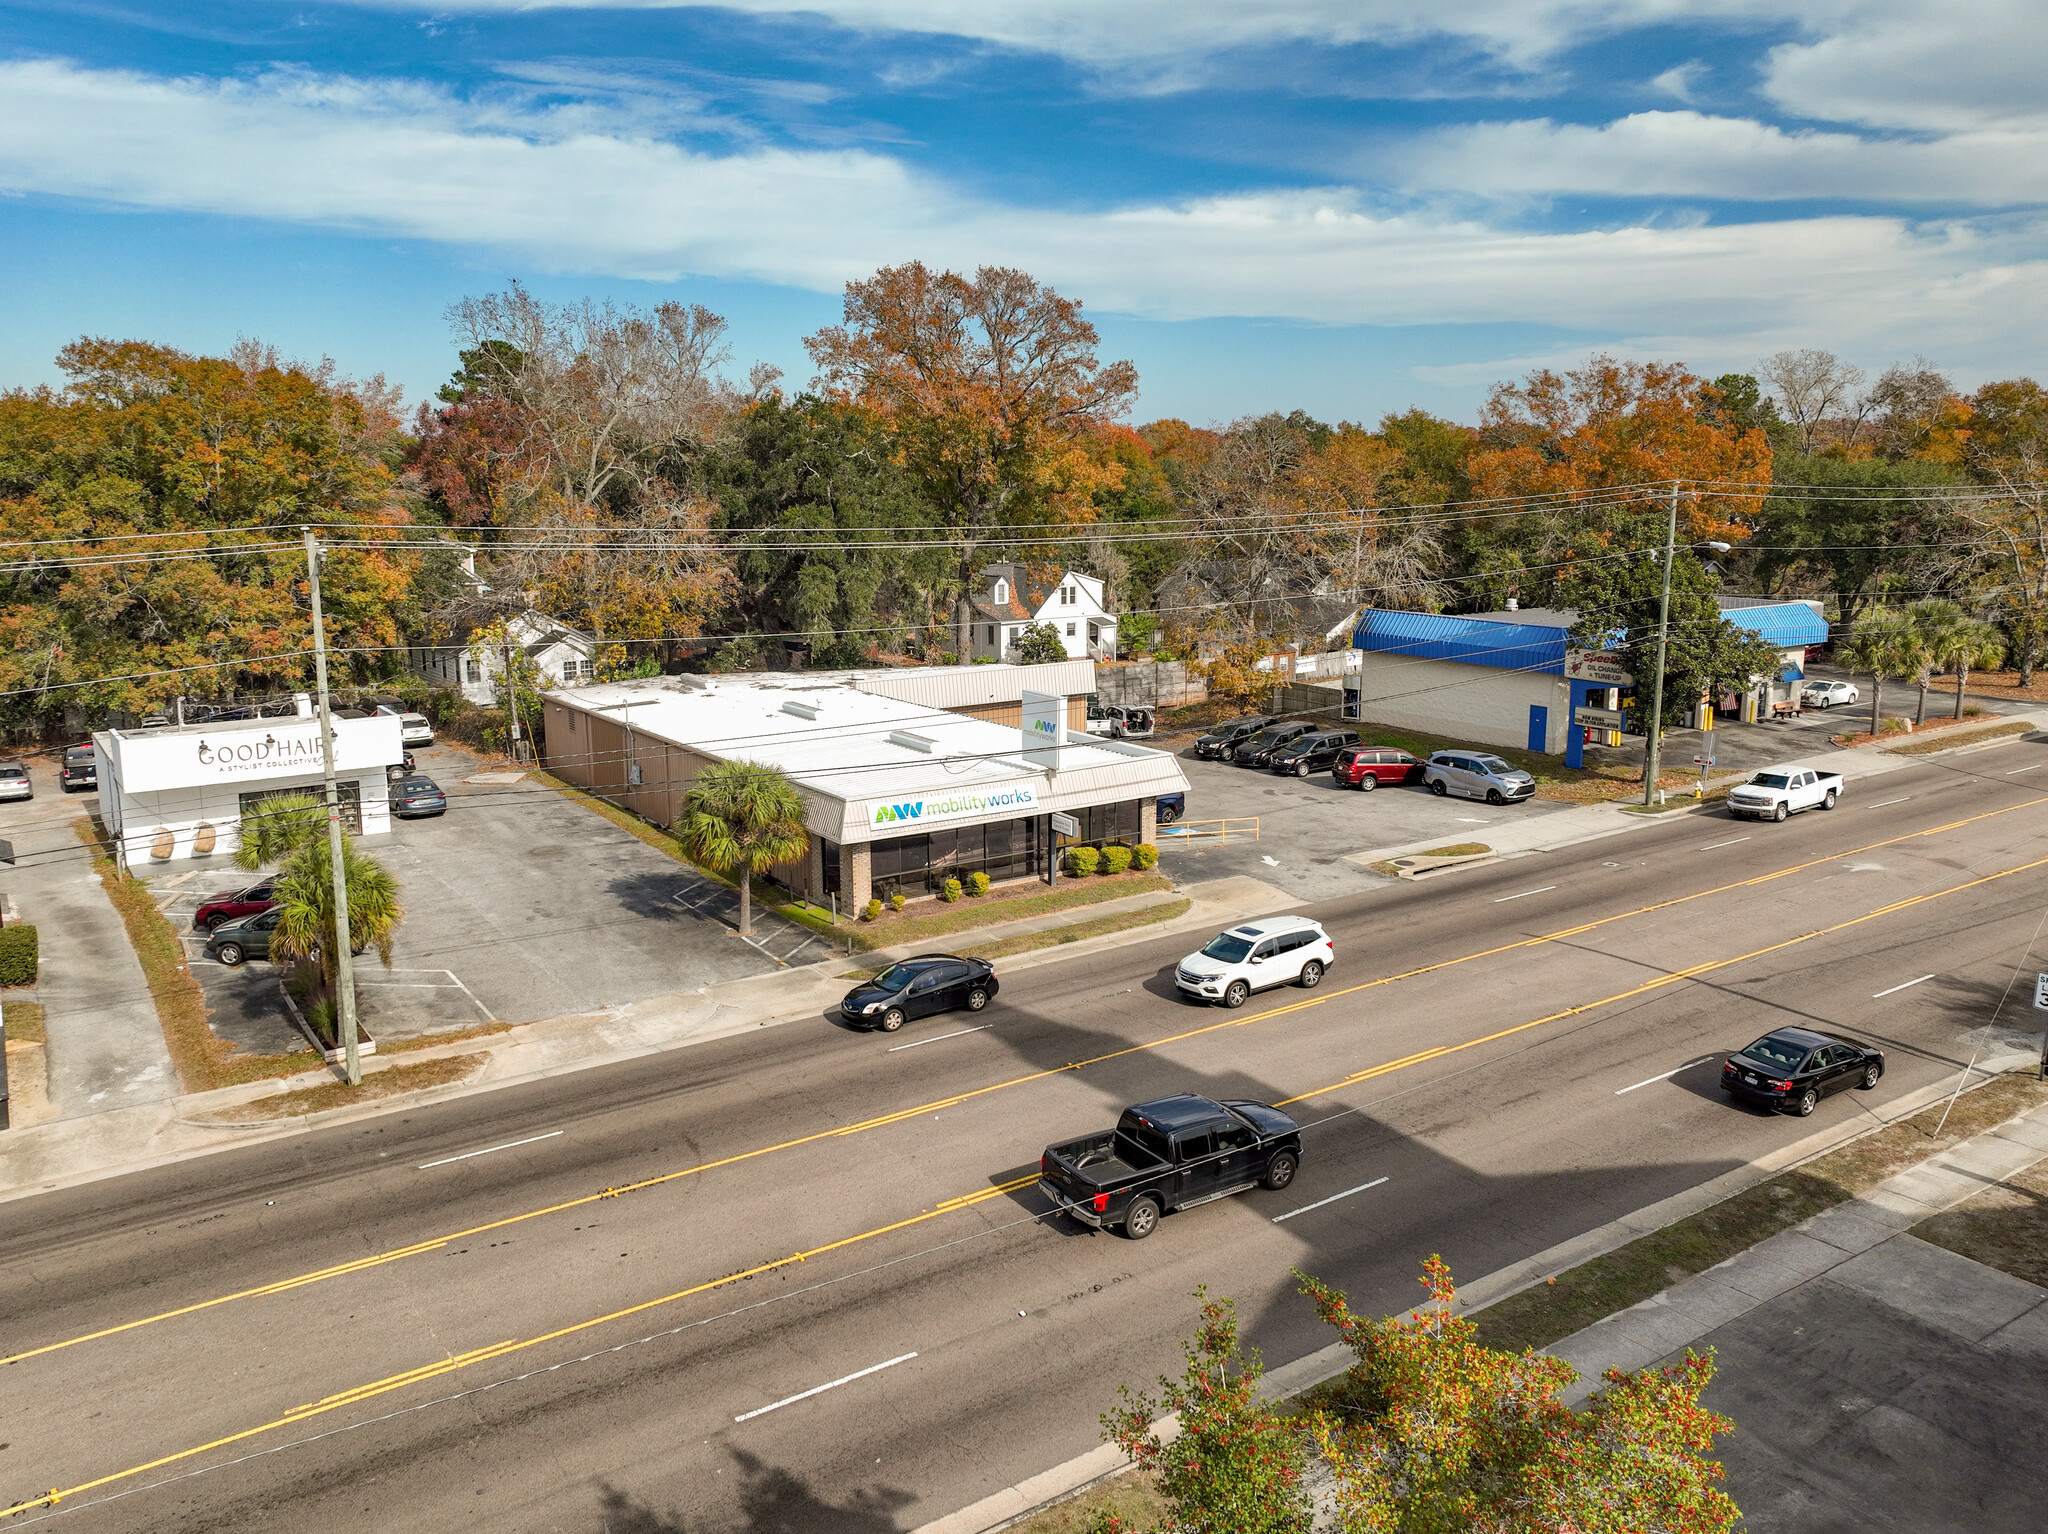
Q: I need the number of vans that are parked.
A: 6